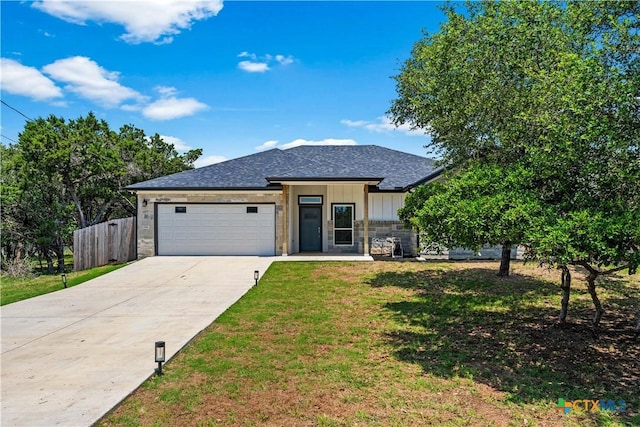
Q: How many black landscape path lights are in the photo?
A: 3